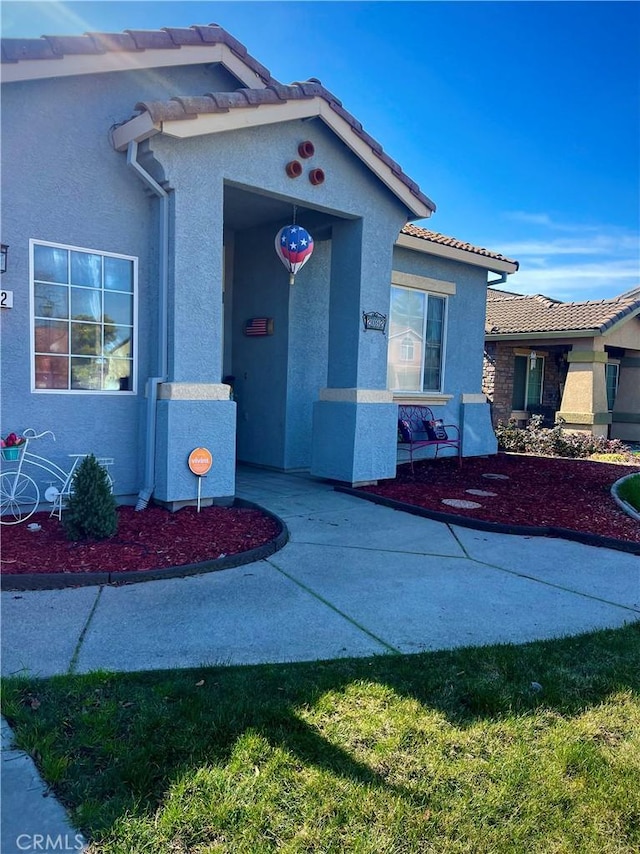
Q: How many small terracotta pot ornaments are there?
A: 3